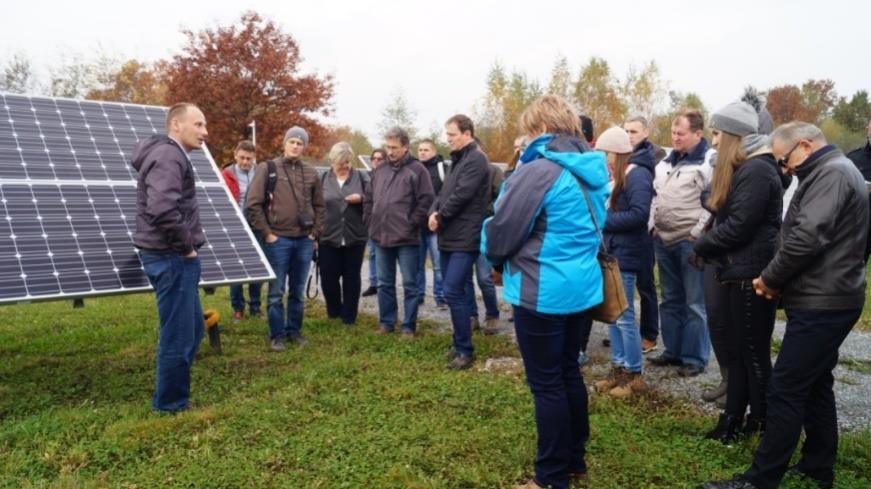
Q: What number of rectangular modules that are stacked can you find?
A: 2